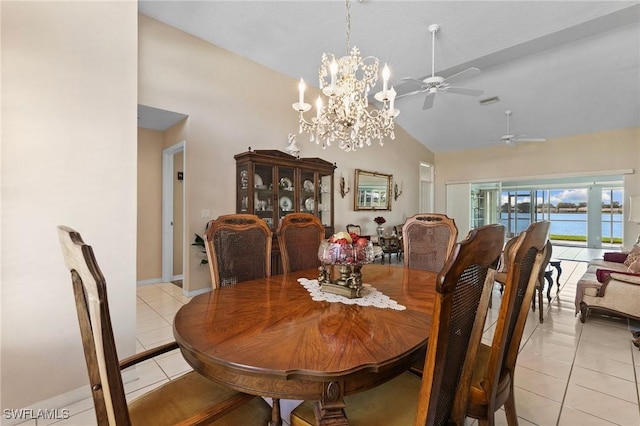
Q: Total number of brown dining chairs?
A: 6